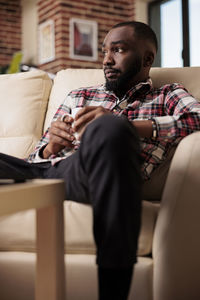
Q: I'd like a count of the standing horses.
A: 0